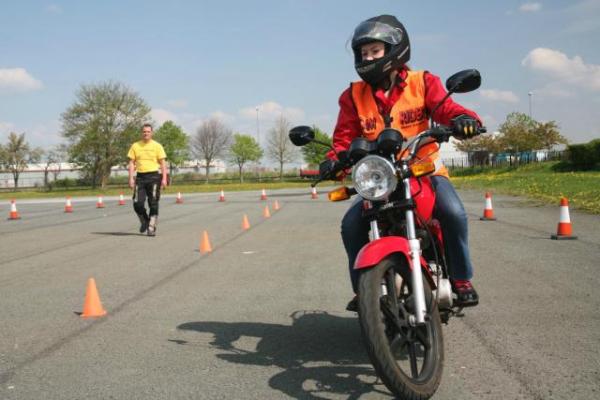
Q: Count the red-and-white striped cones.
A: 10